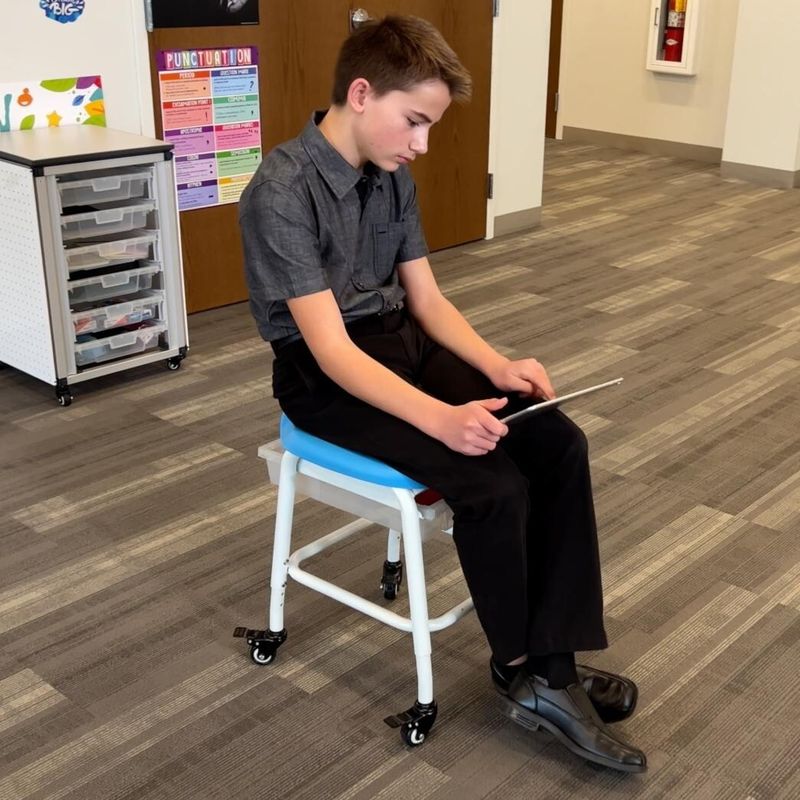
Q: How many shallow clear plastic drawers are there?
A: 6